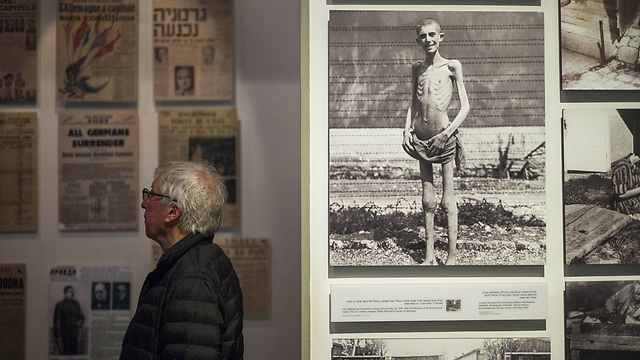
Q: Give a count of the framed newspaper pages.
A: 9